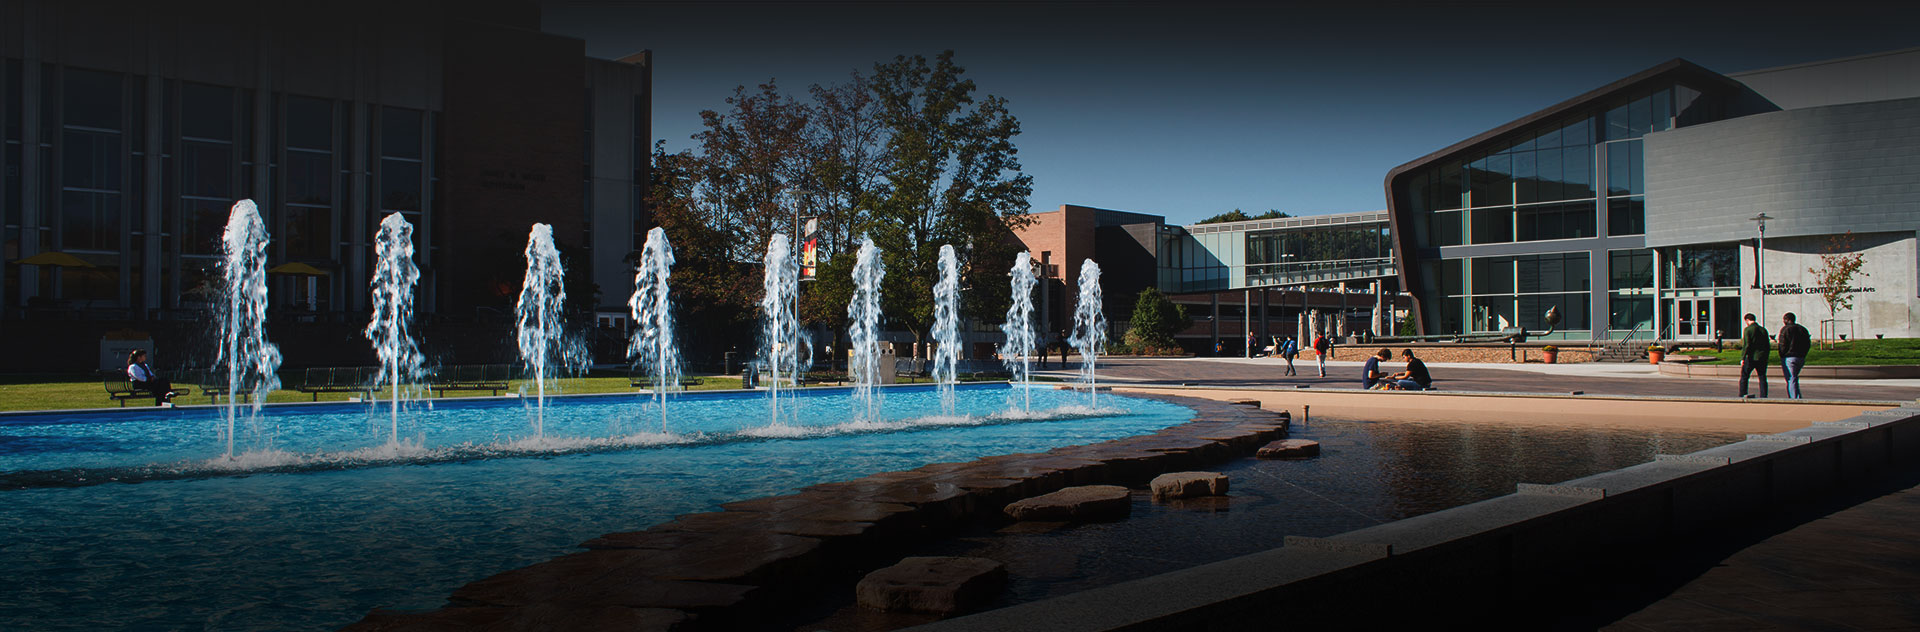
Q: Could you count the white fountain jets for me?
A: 9